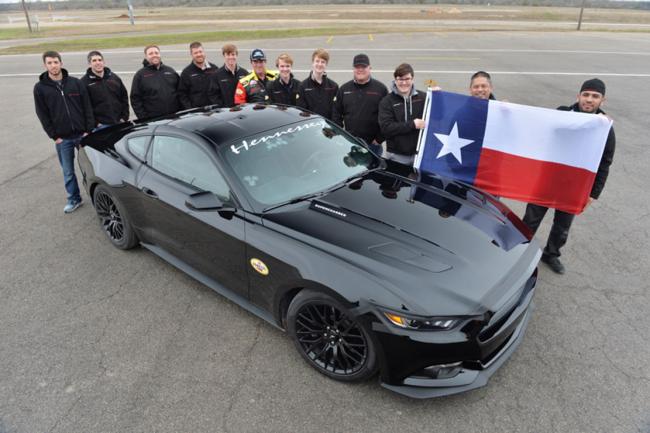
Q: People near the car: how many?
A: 12